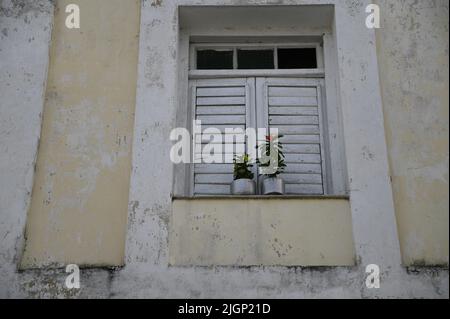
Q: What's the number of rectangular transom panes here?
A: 3